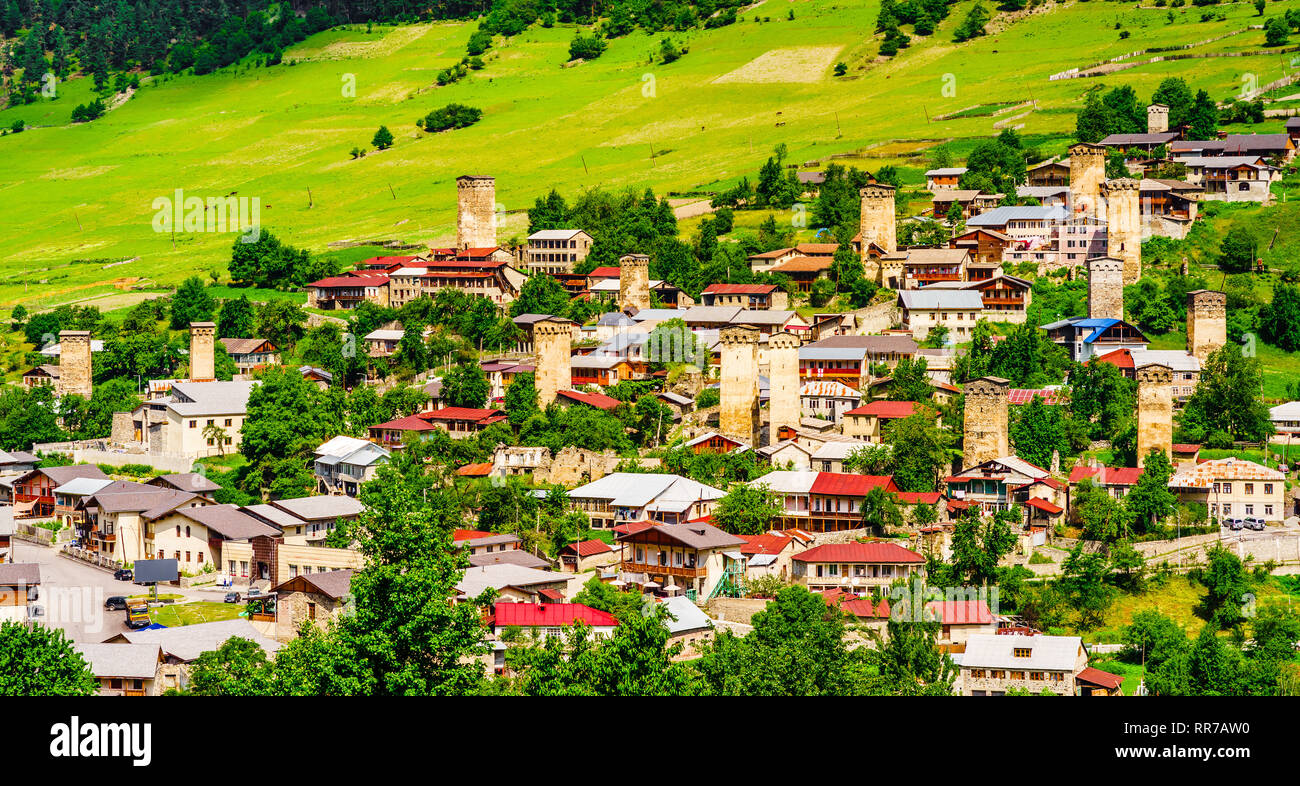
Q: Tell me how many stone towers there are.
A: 15